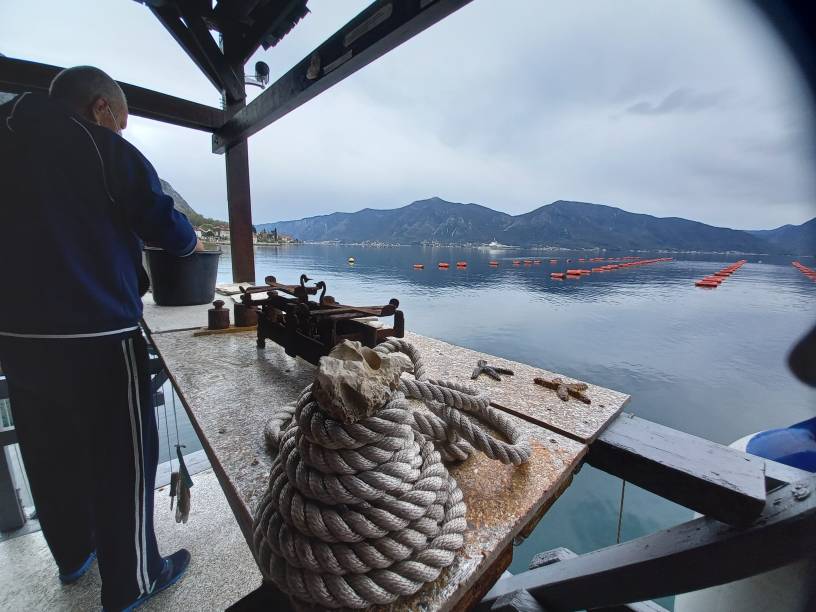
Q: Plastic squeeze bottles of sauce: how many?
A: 0